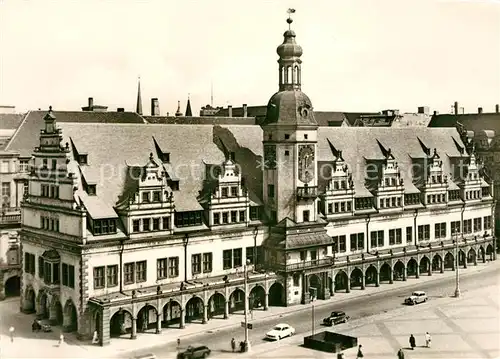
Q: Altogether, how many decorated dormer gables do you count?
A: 6